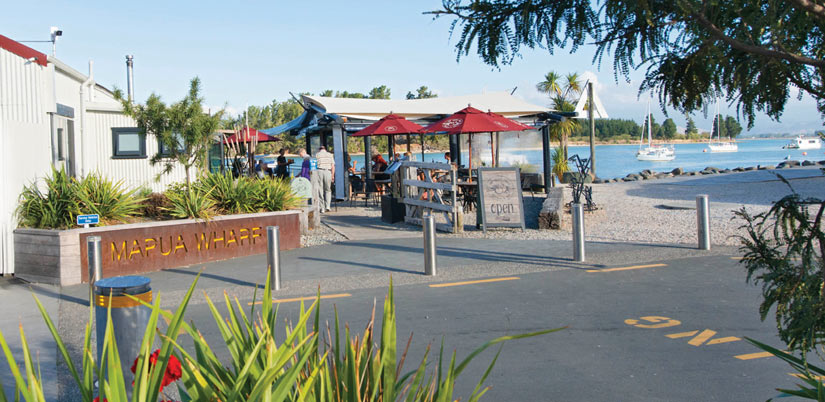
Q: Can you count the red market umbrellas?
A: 4